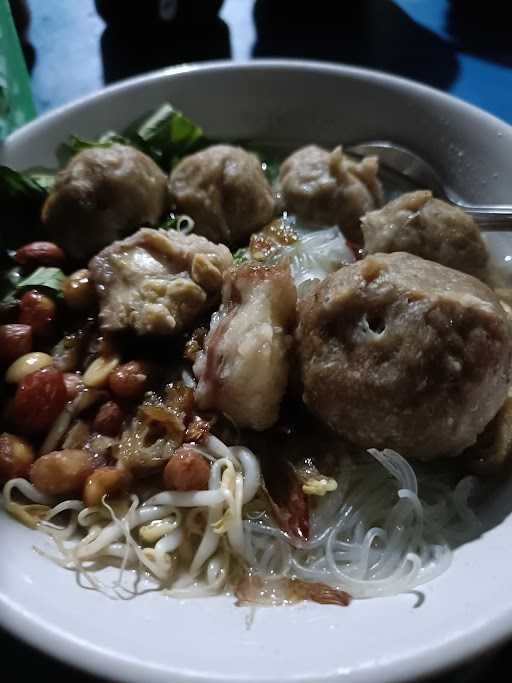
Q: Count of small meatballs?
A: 4